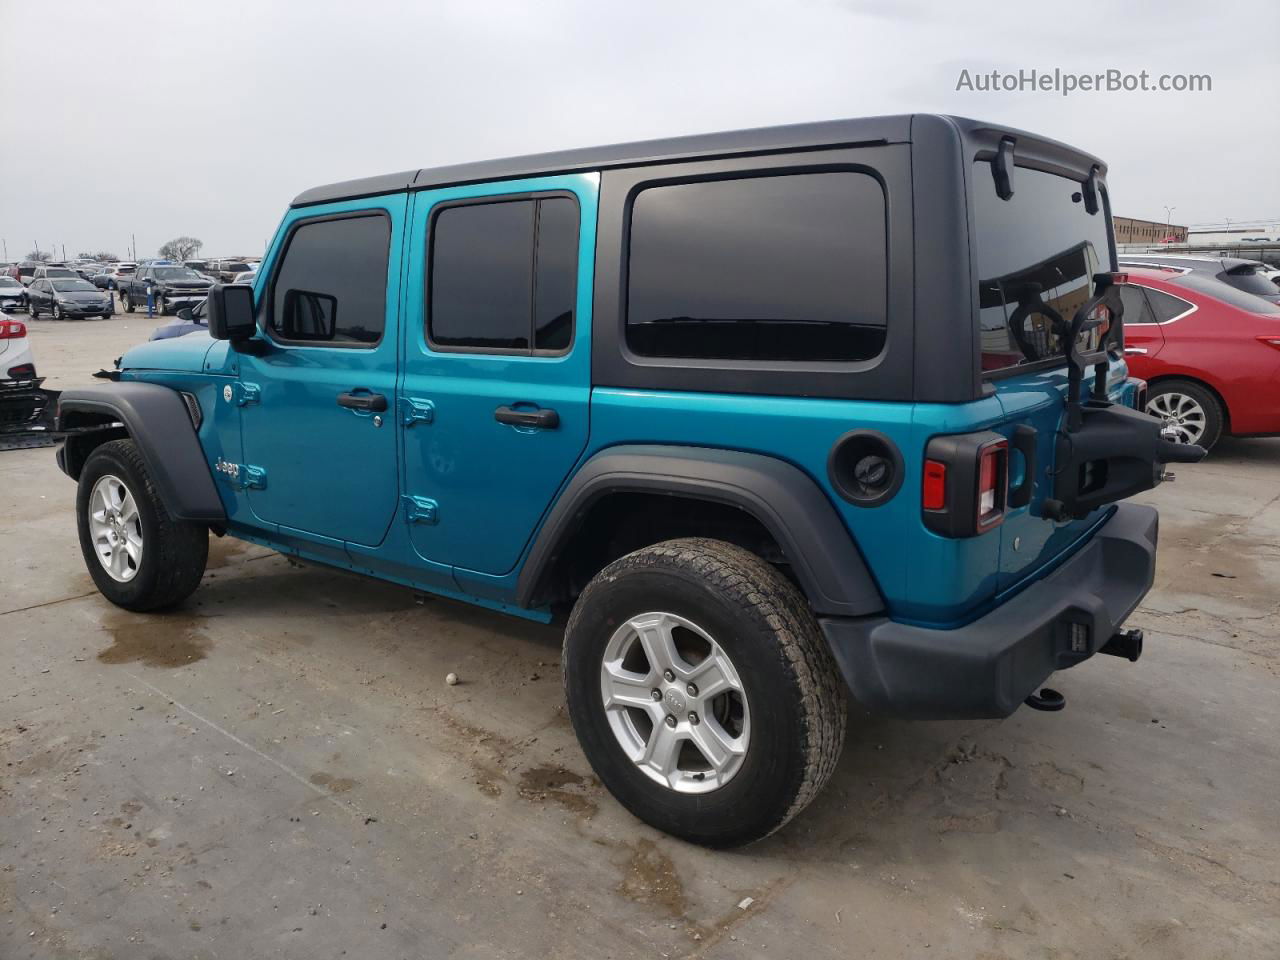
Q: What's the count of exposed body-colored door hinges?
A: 4